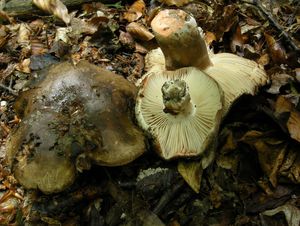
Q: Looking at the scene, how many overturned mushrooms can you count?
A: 2